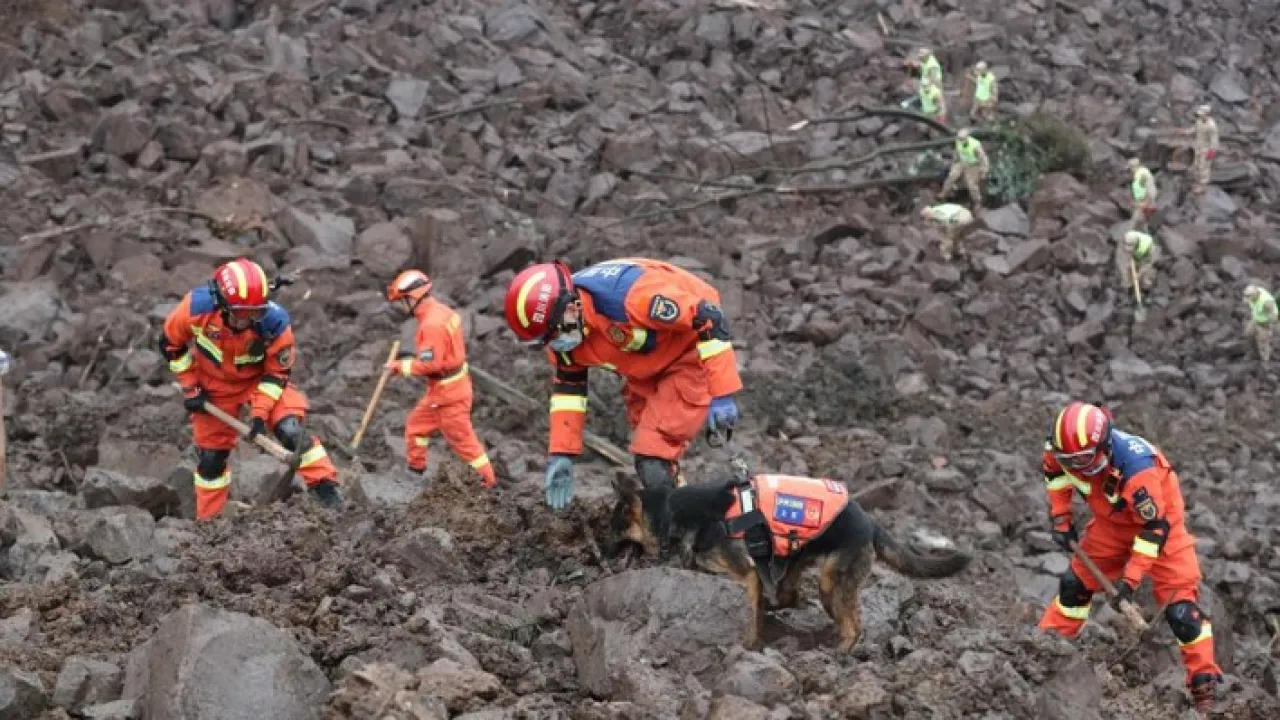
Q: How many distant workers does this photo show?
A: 9